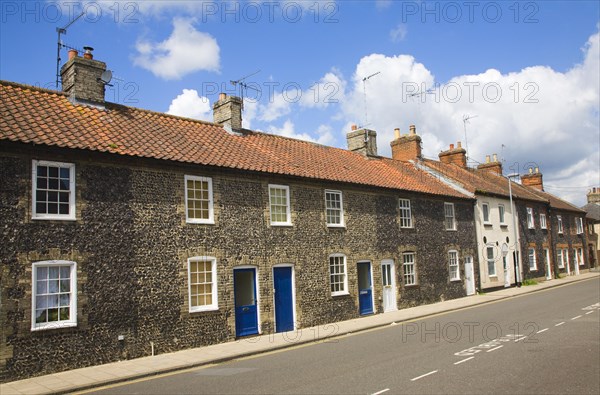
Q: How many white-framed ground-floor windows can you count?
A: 9